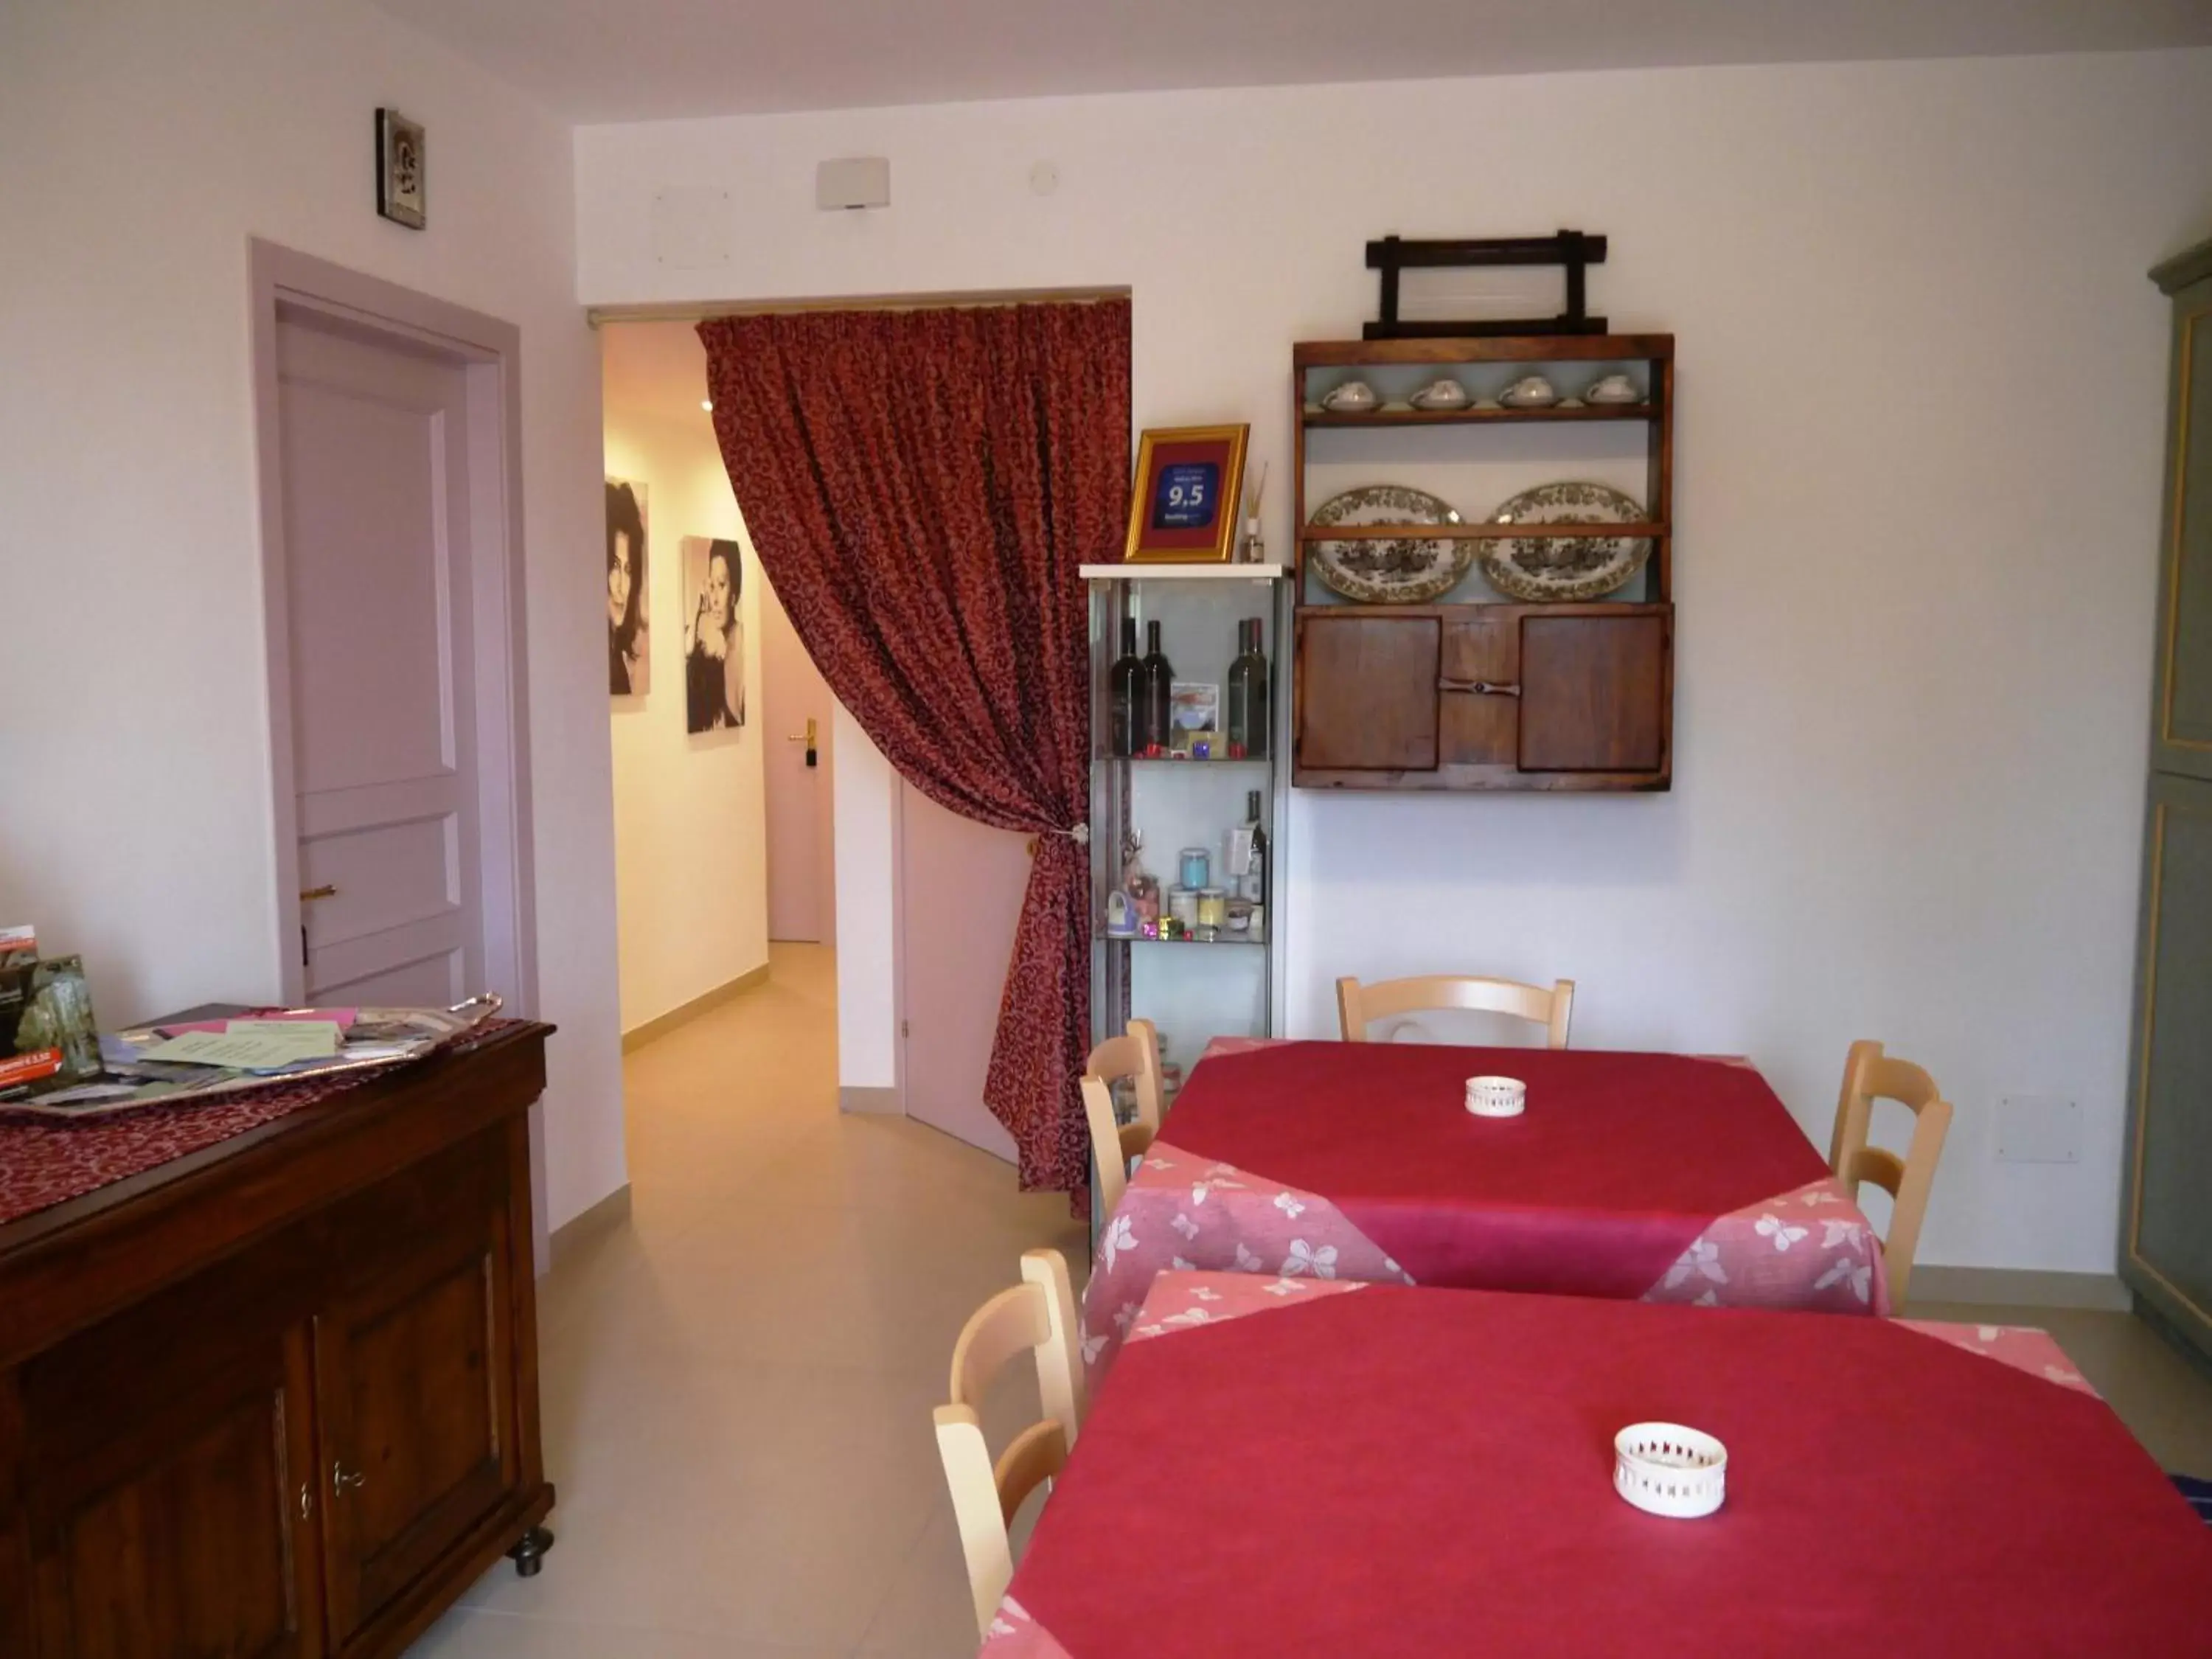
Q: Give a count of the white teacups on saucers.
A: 4